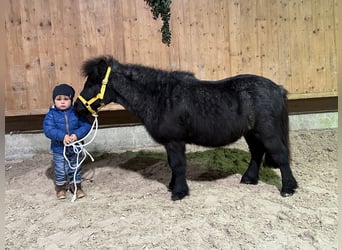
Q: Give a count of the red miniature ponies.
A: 0